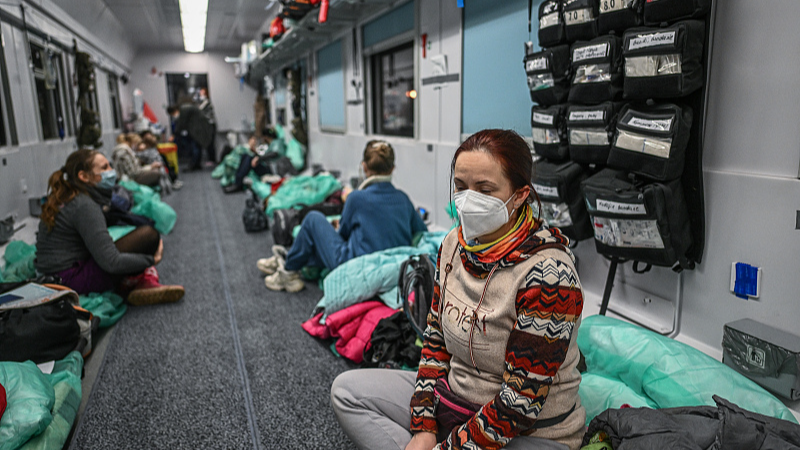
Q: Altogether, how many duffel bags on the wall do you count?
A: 12